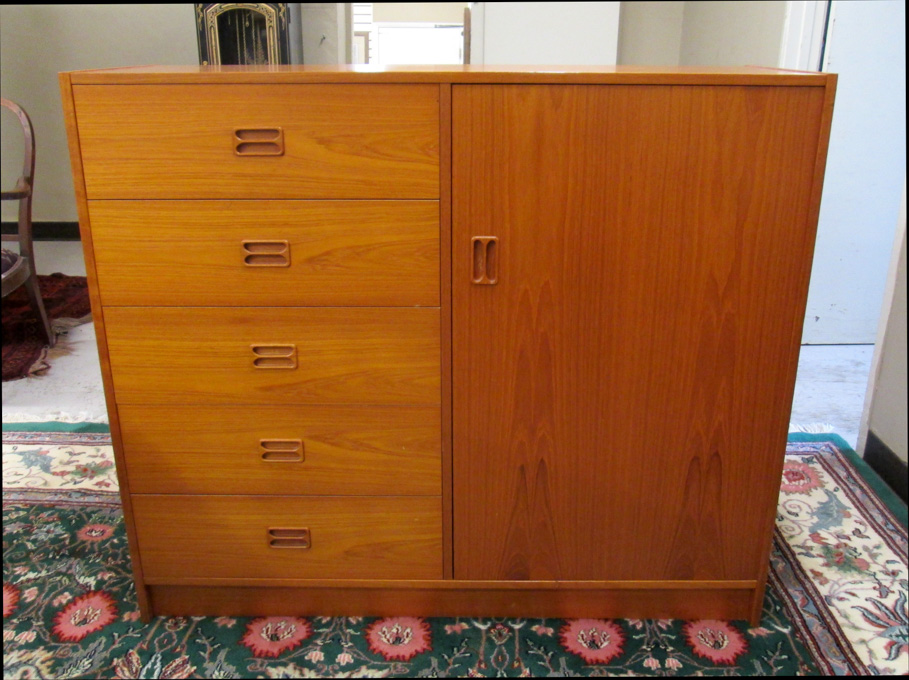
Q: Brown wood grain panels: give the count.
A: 6